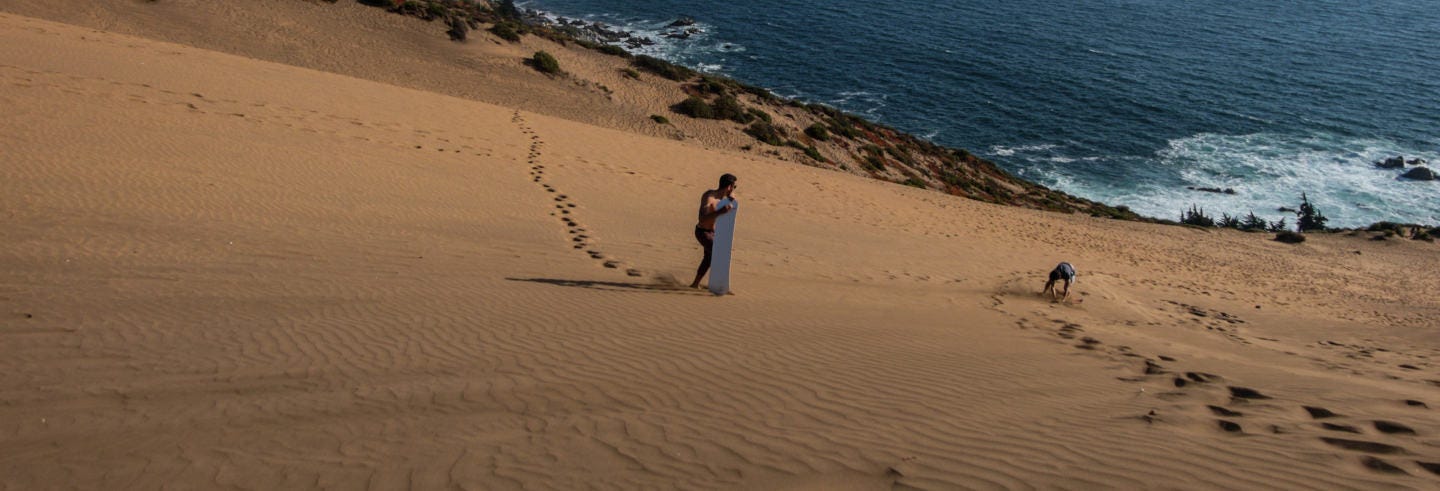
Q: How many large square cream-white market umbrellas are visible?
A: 0